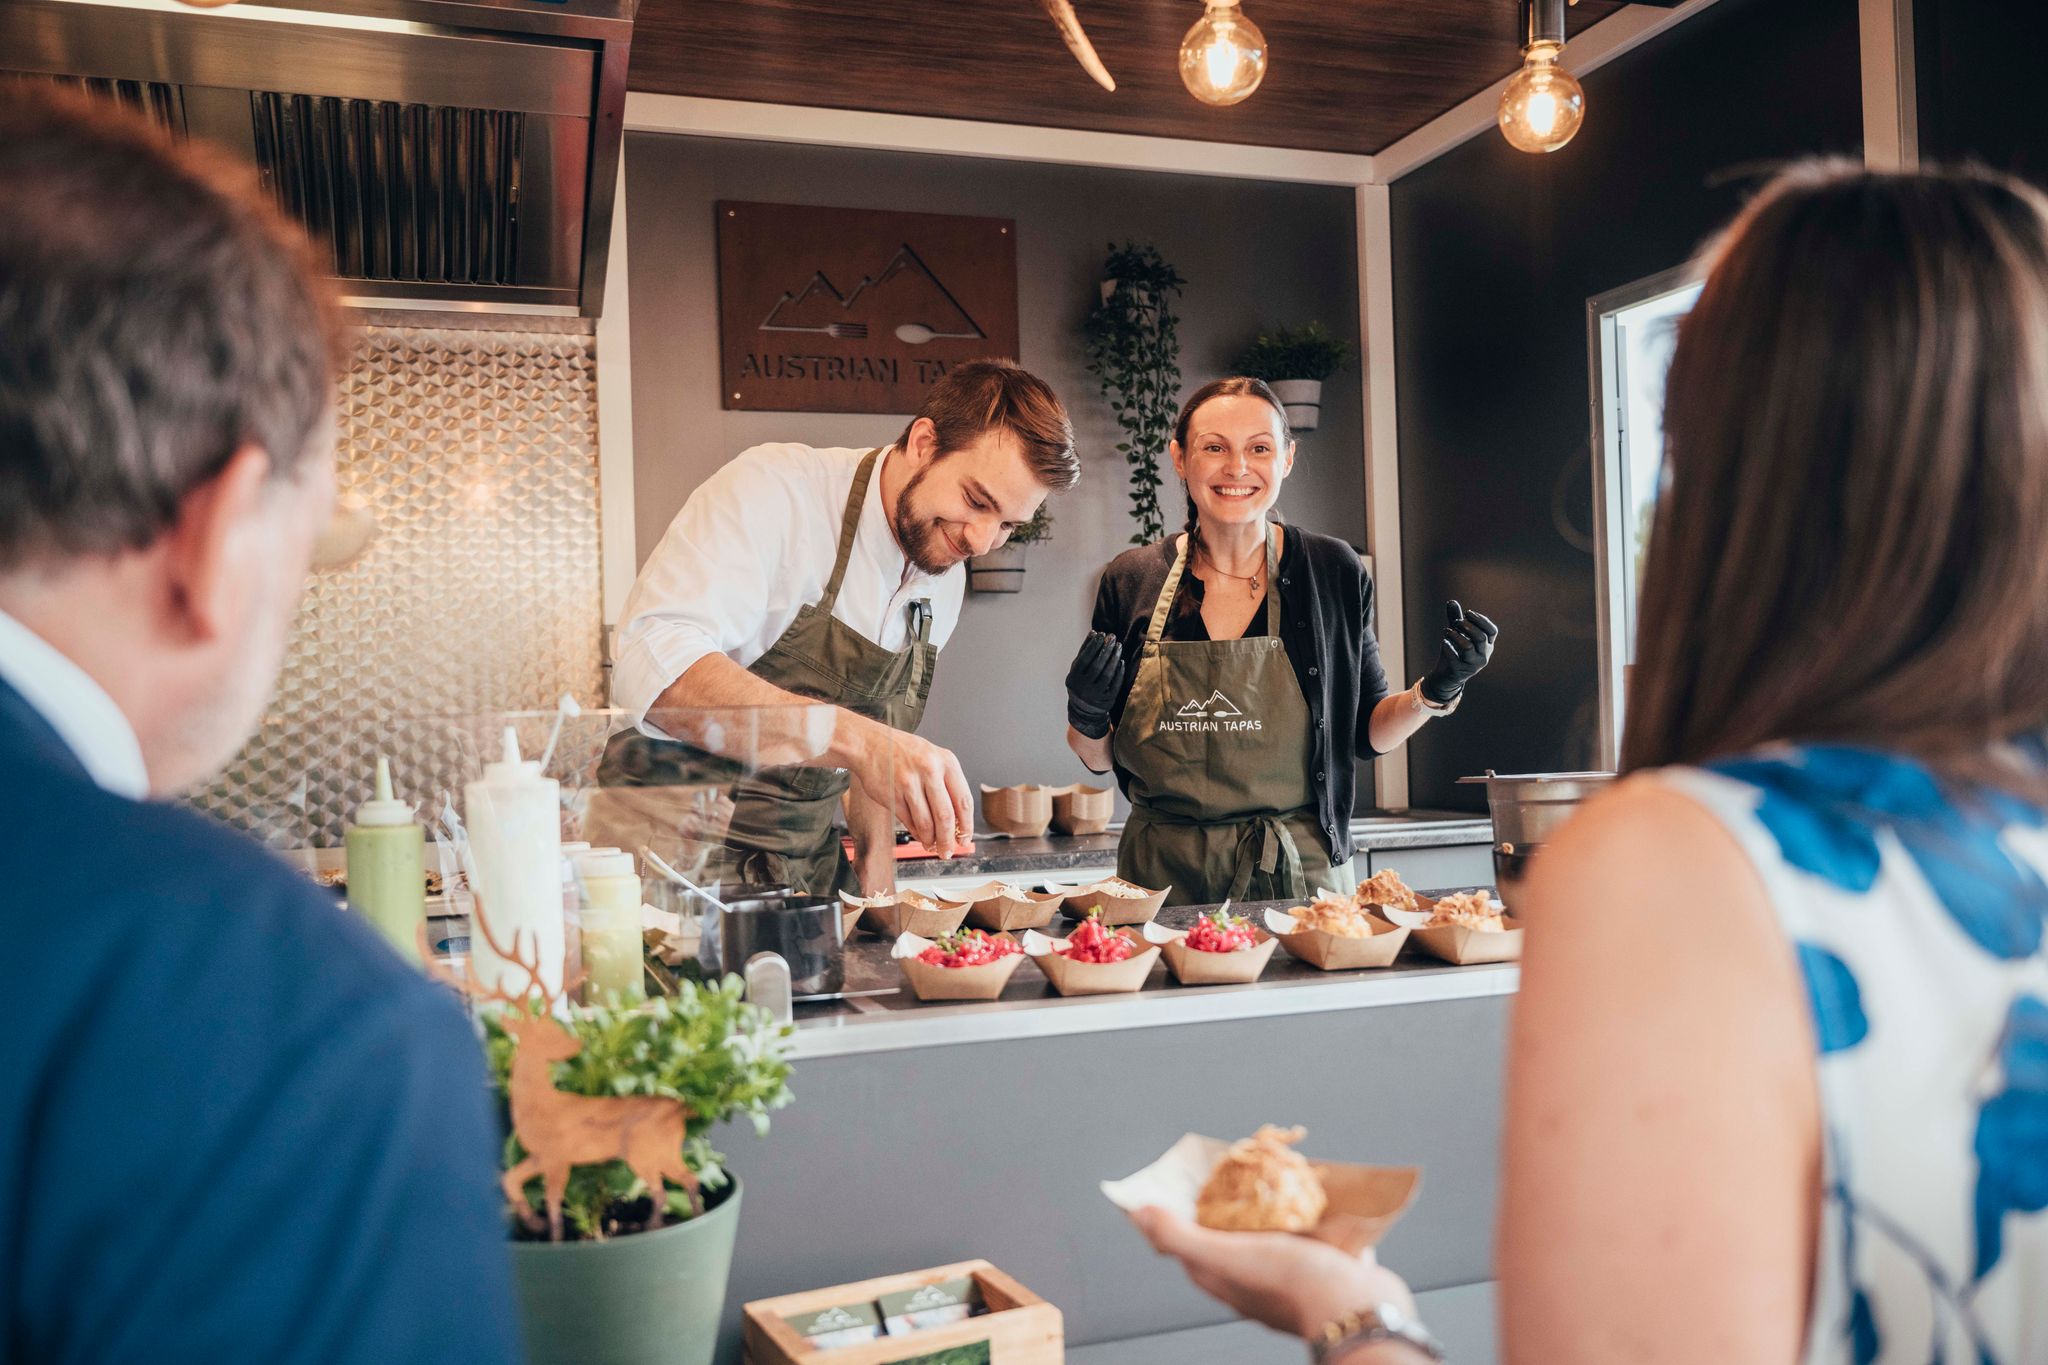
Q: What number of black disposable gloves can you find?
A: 2